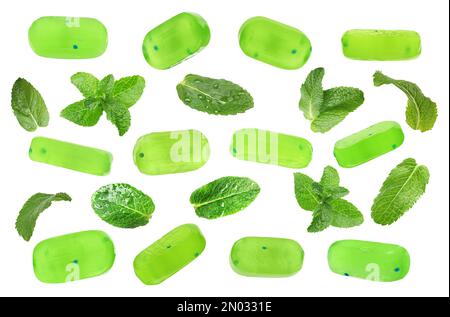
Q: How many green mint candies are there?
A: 12